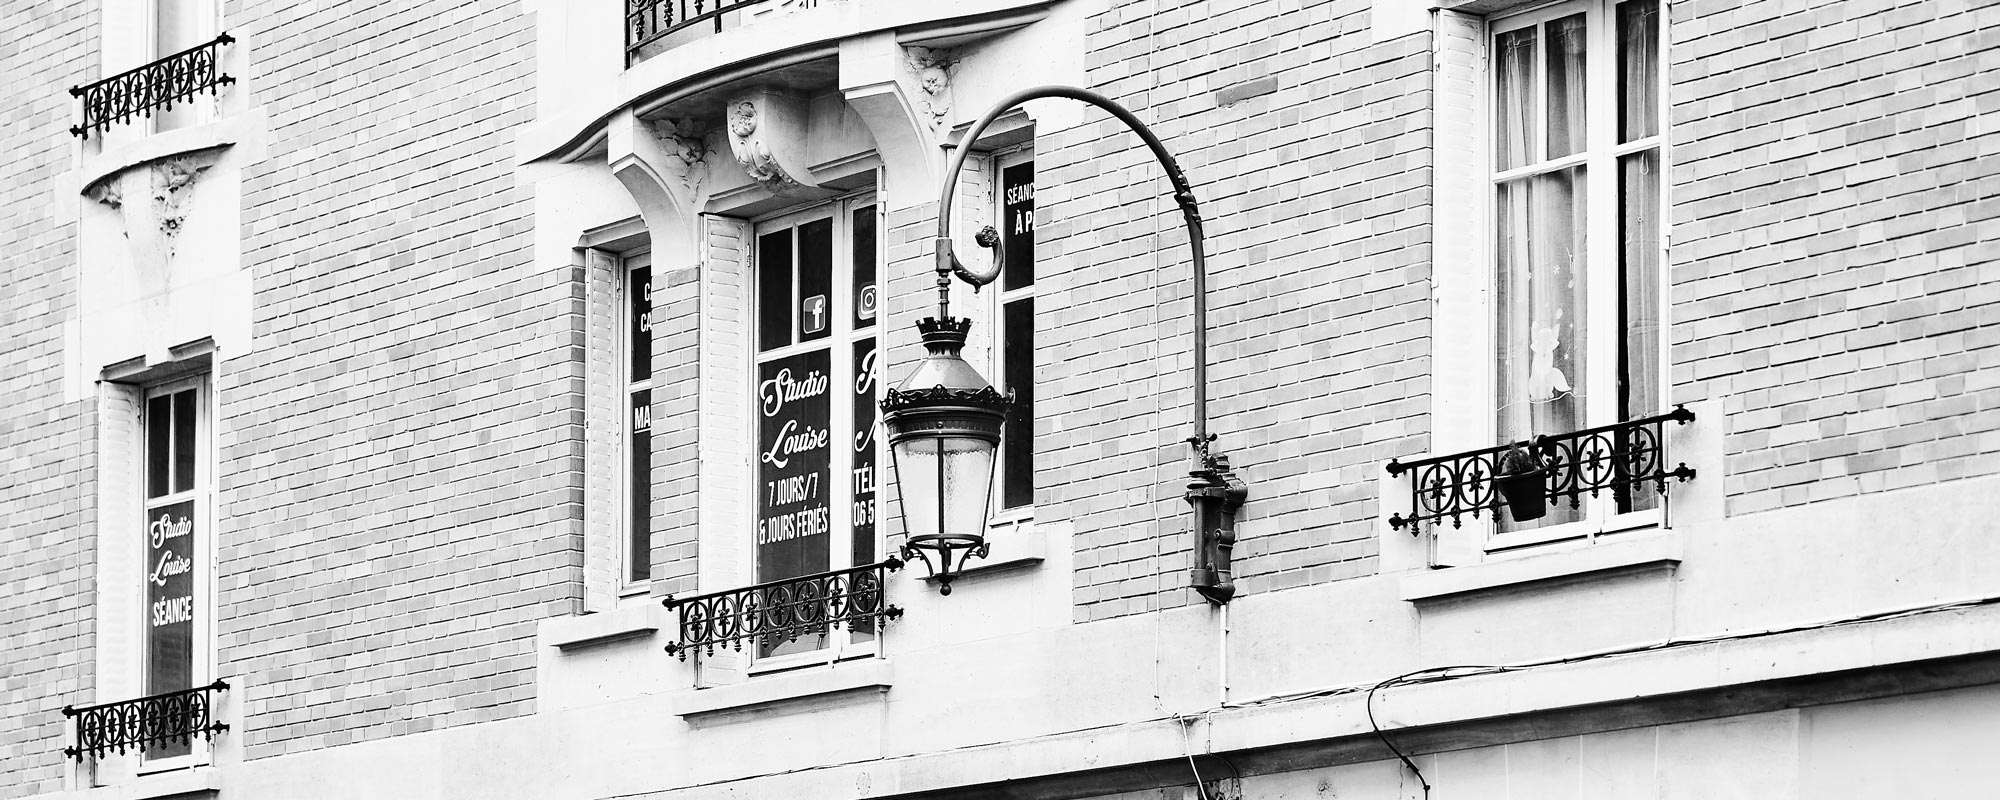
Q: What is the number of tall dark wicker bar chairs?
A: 0